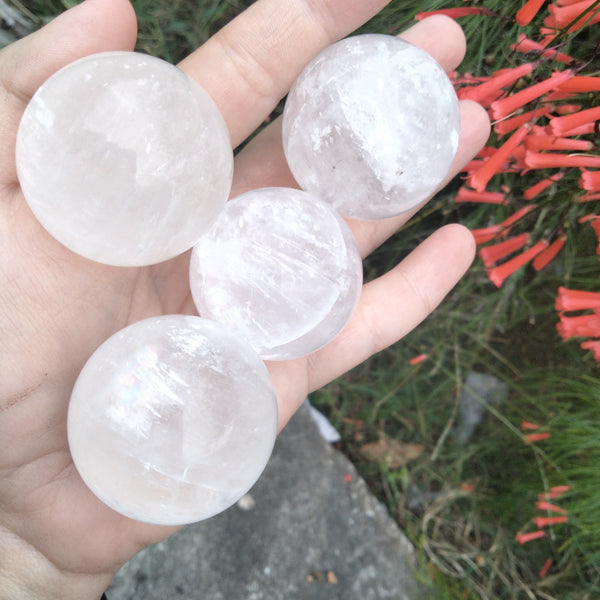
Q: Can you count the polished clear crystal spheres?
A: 4